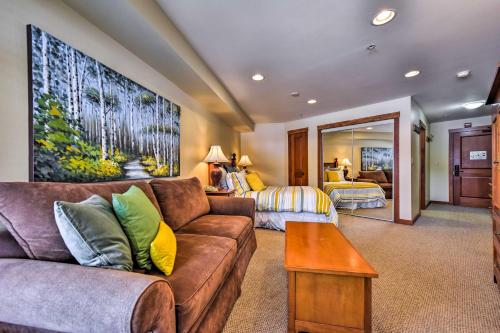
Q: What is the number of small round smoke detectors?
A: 2